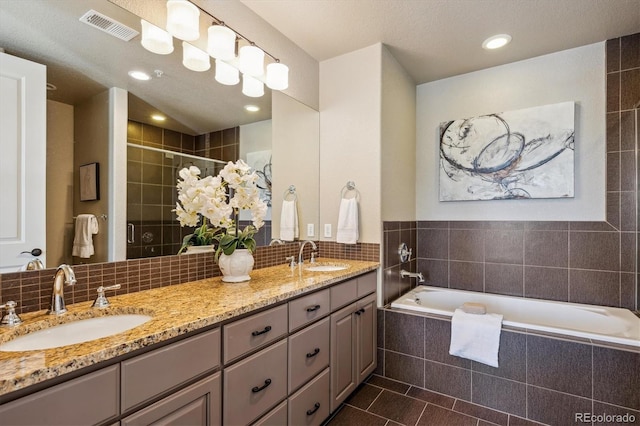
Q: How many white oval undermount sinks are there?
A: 2